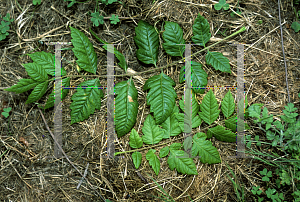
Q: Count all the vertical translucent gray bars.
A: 4